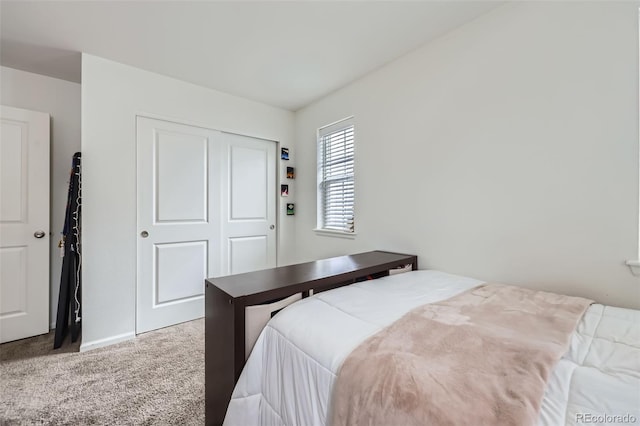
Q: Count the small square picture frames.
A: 4